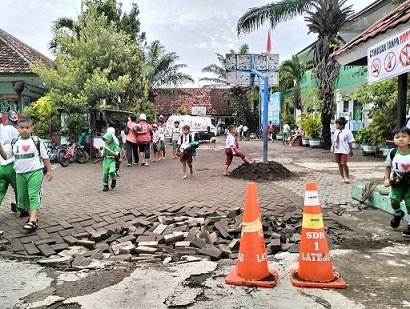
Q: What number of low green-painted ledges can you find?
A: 1